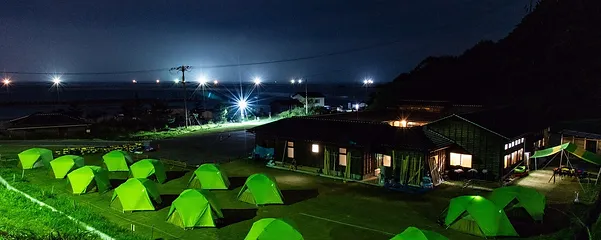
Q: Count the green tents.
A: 13